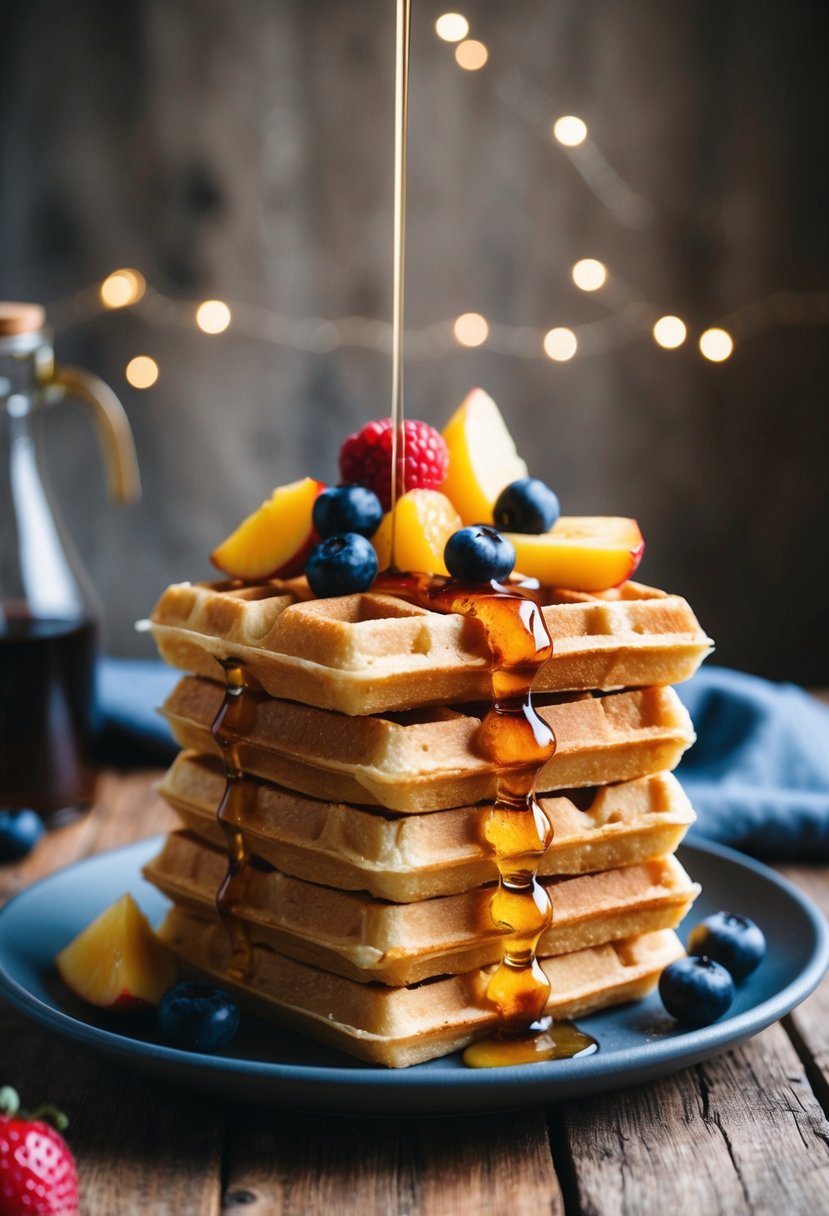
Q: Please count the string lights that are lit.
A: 11